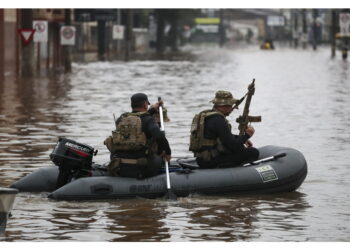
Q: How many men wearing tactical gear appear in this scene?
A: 2